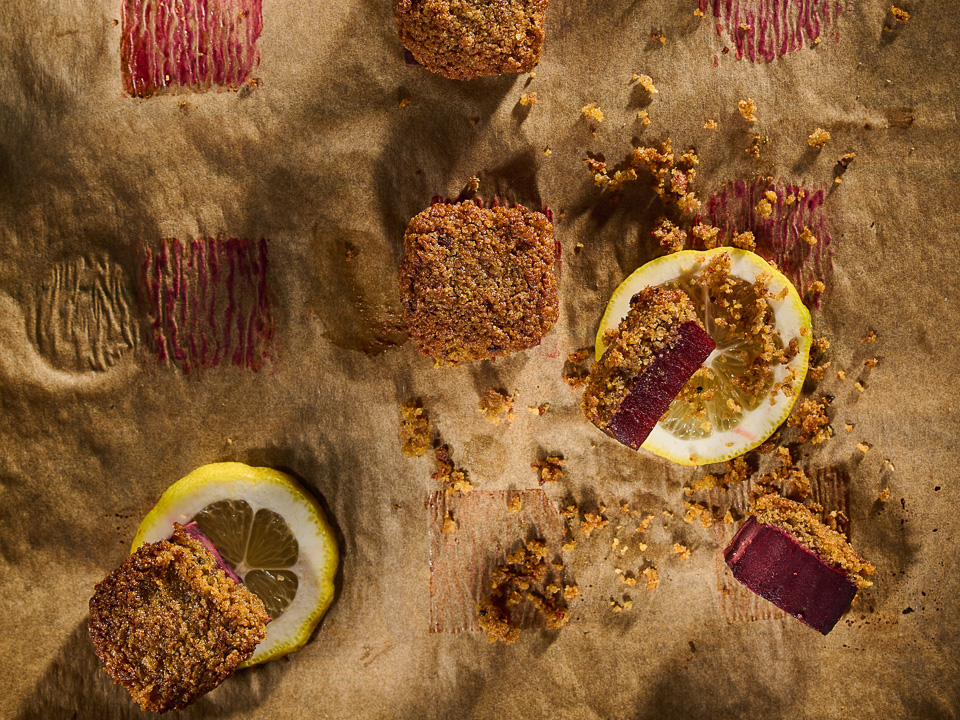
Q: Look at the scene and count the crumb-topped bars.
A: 5